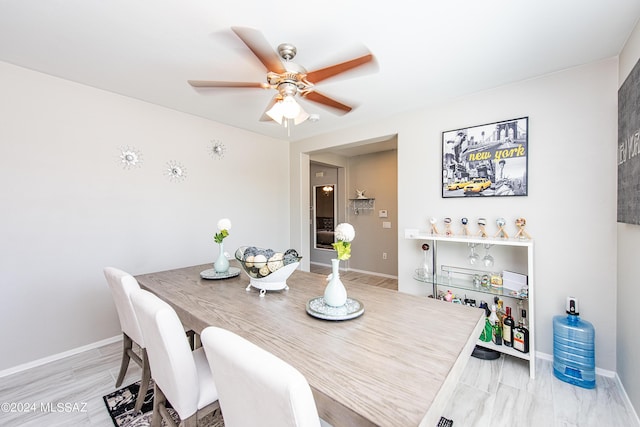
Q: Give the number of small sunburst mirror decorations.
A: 3